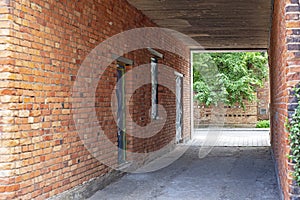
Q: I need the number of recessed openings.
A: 3